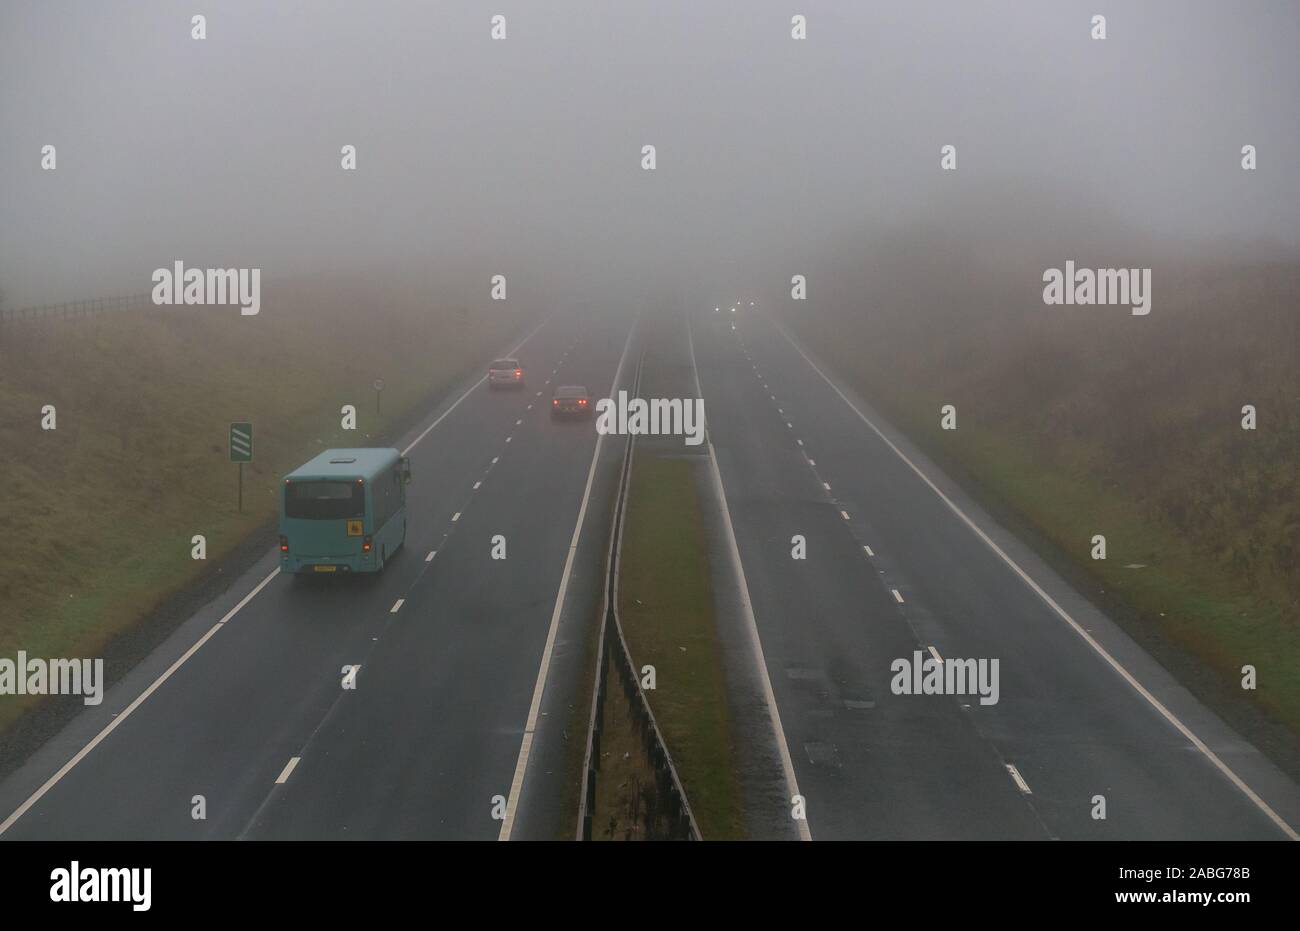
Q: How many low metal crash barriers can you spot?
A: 2